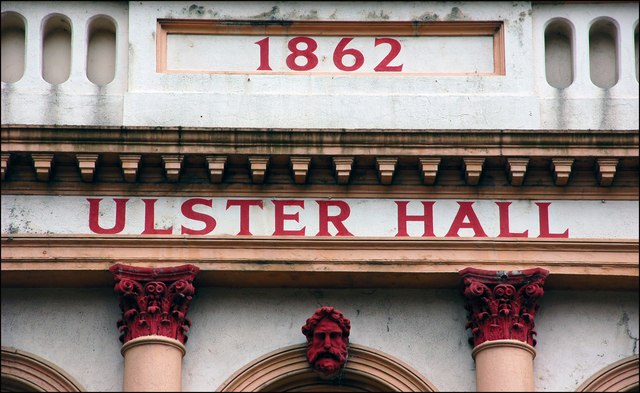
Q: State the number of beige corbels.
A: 15